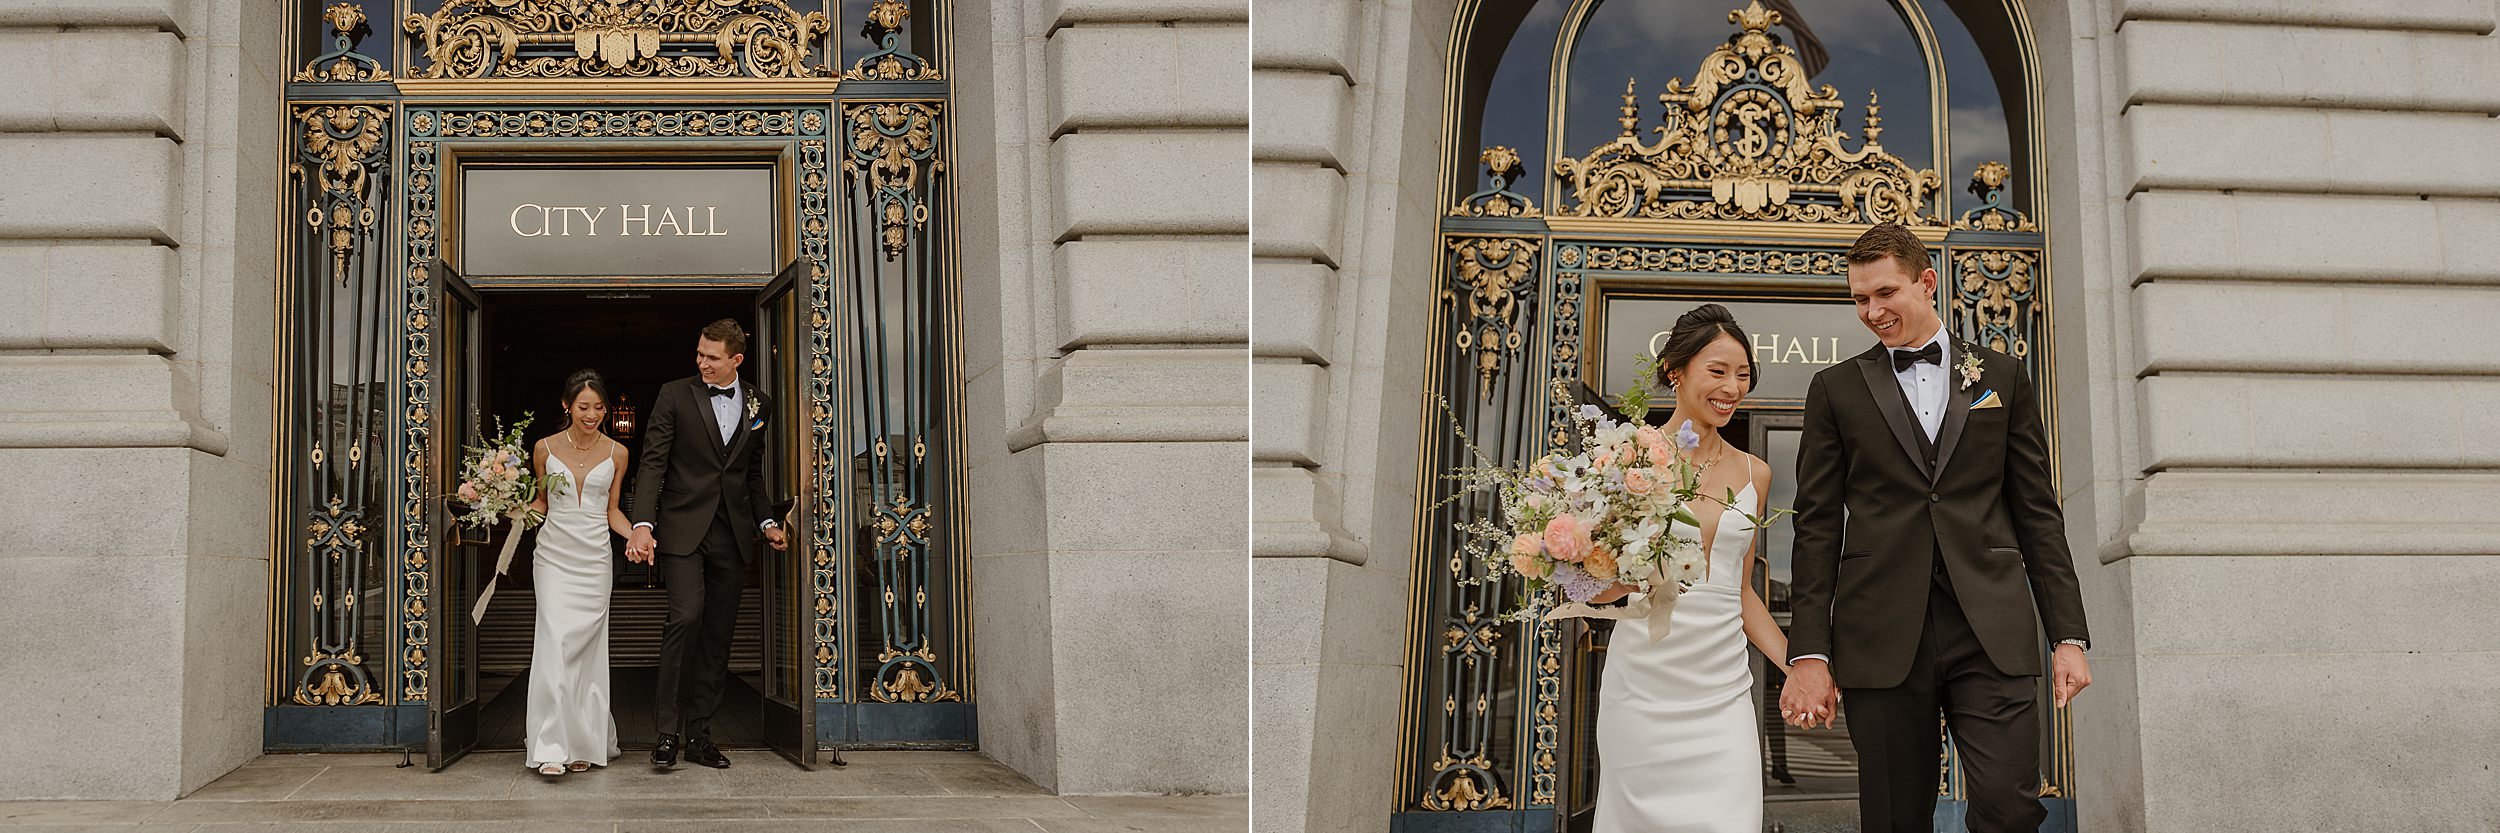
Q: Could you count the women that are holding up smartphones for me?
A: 0